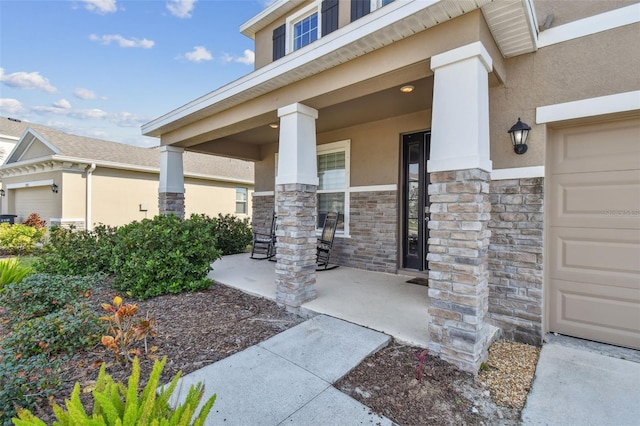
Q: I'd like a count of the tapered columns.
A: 3